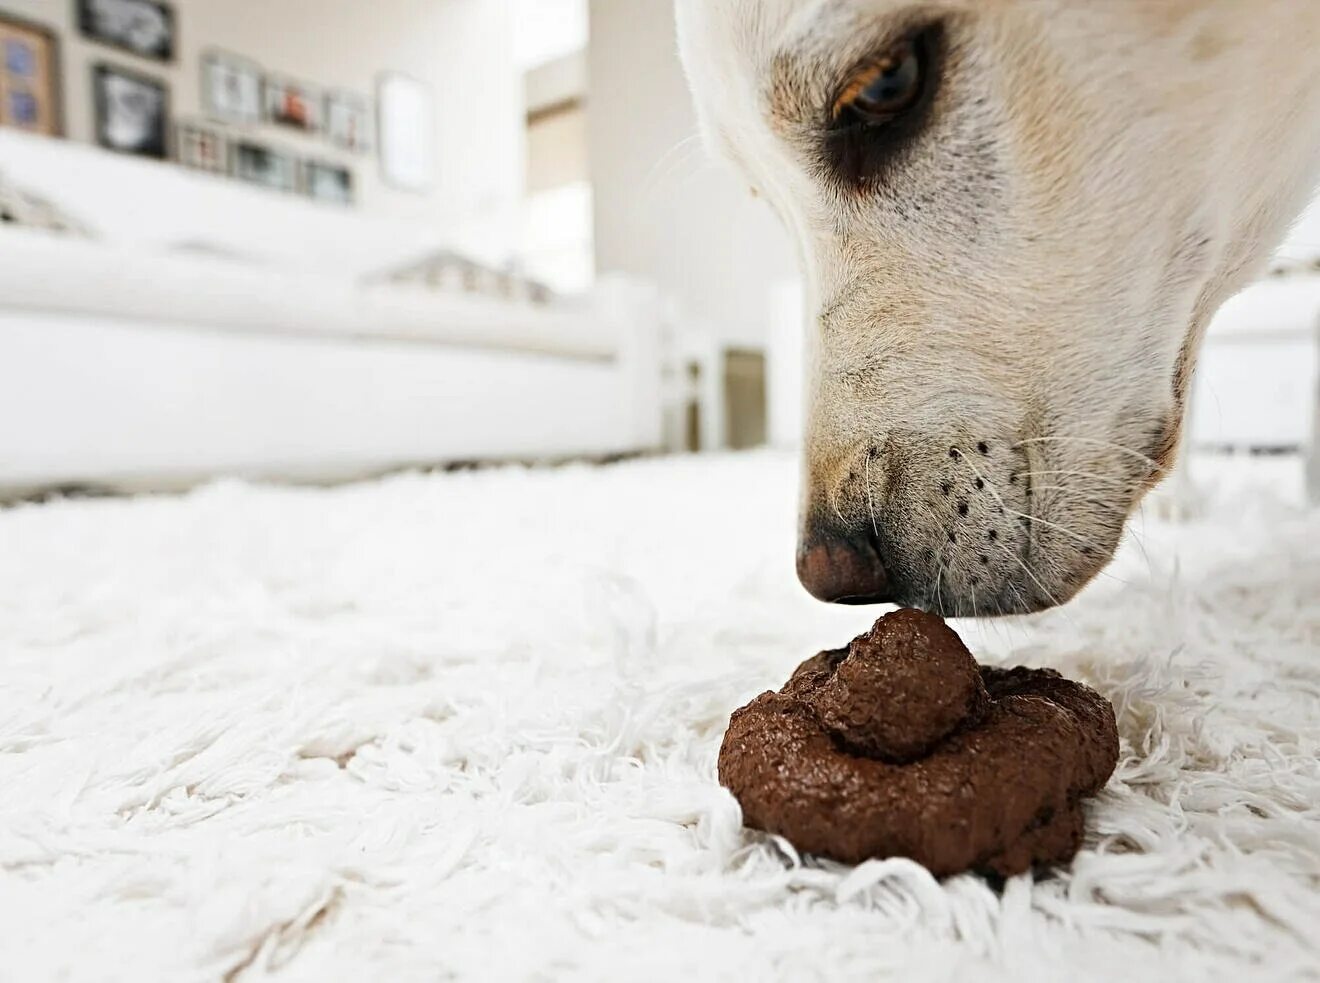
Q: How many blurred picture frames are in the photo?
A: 10